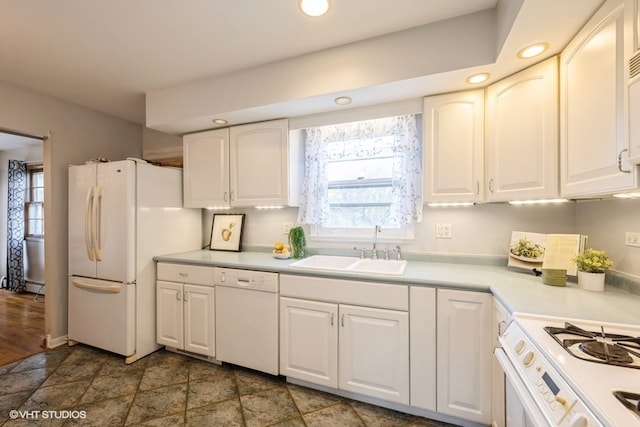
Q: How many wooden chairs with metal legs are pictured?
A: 0